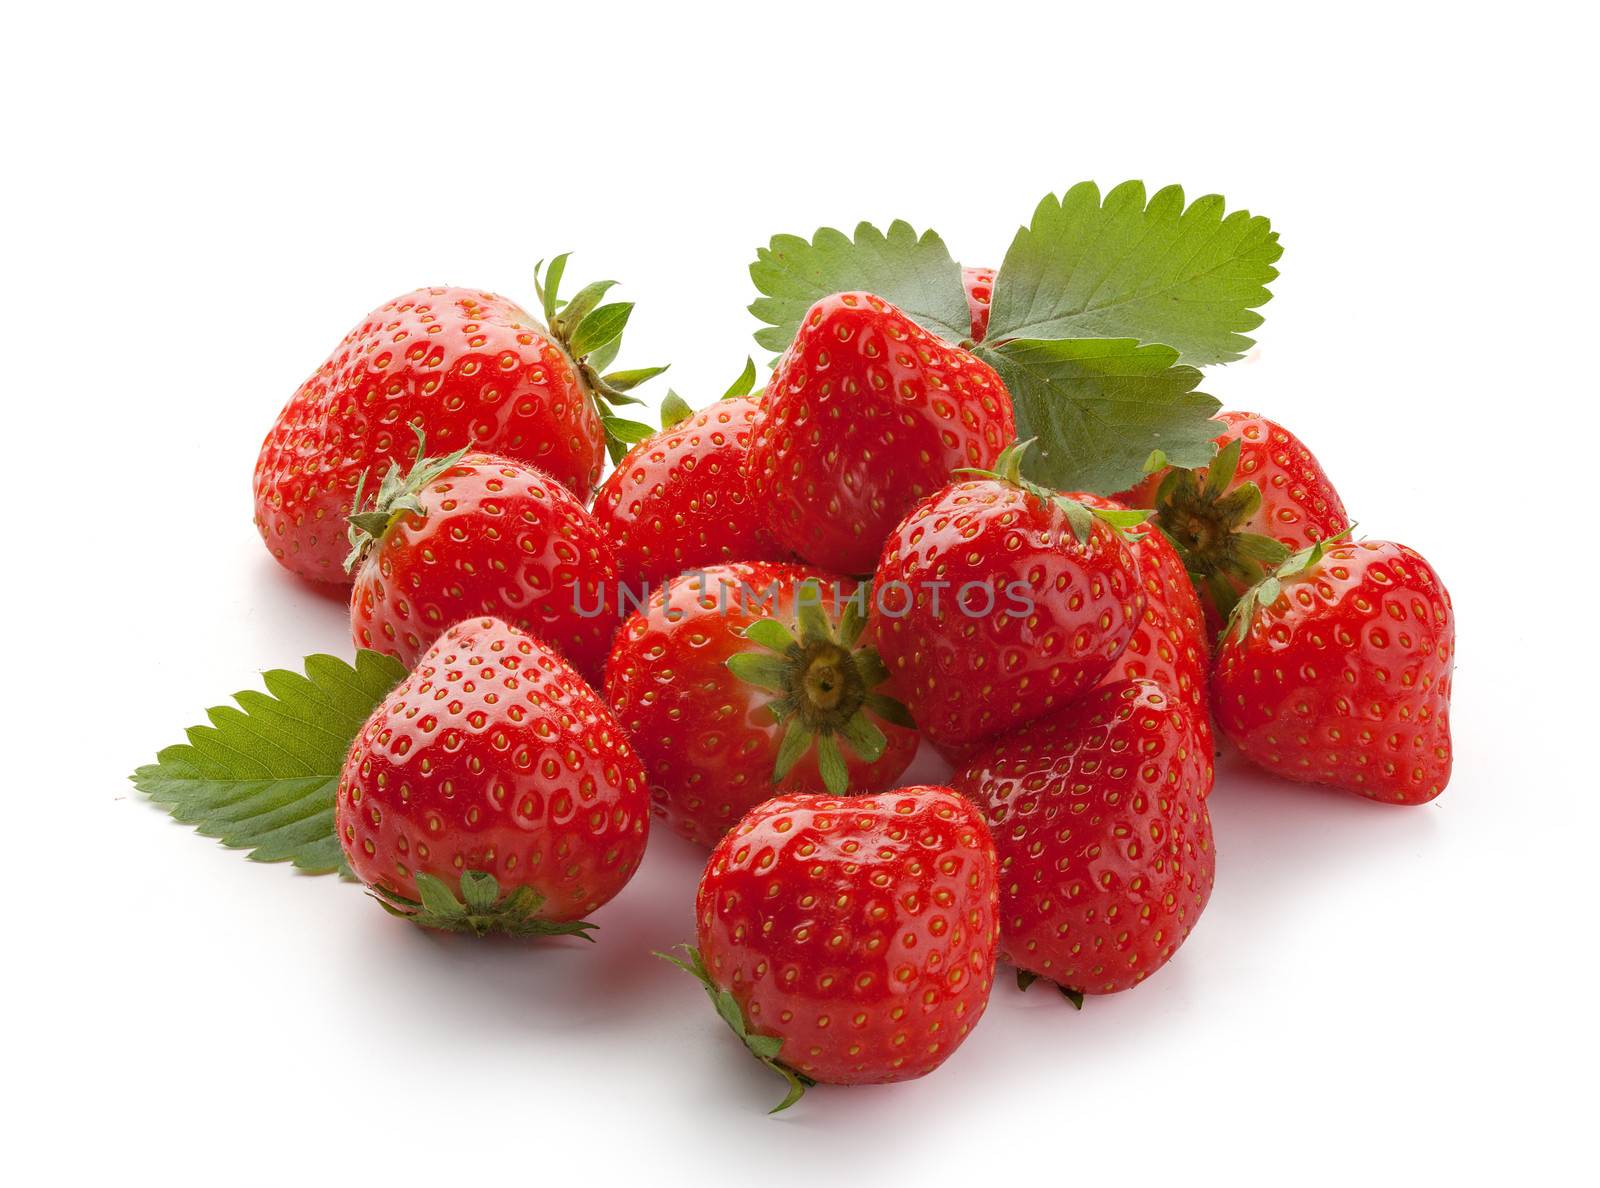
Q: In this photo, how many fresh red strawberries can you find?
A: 13